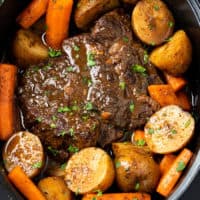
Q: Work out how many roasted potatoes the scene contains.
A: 9